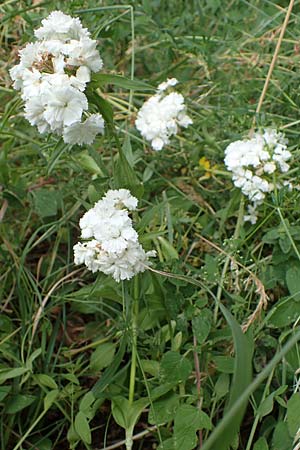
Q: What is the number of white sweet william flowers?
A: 4